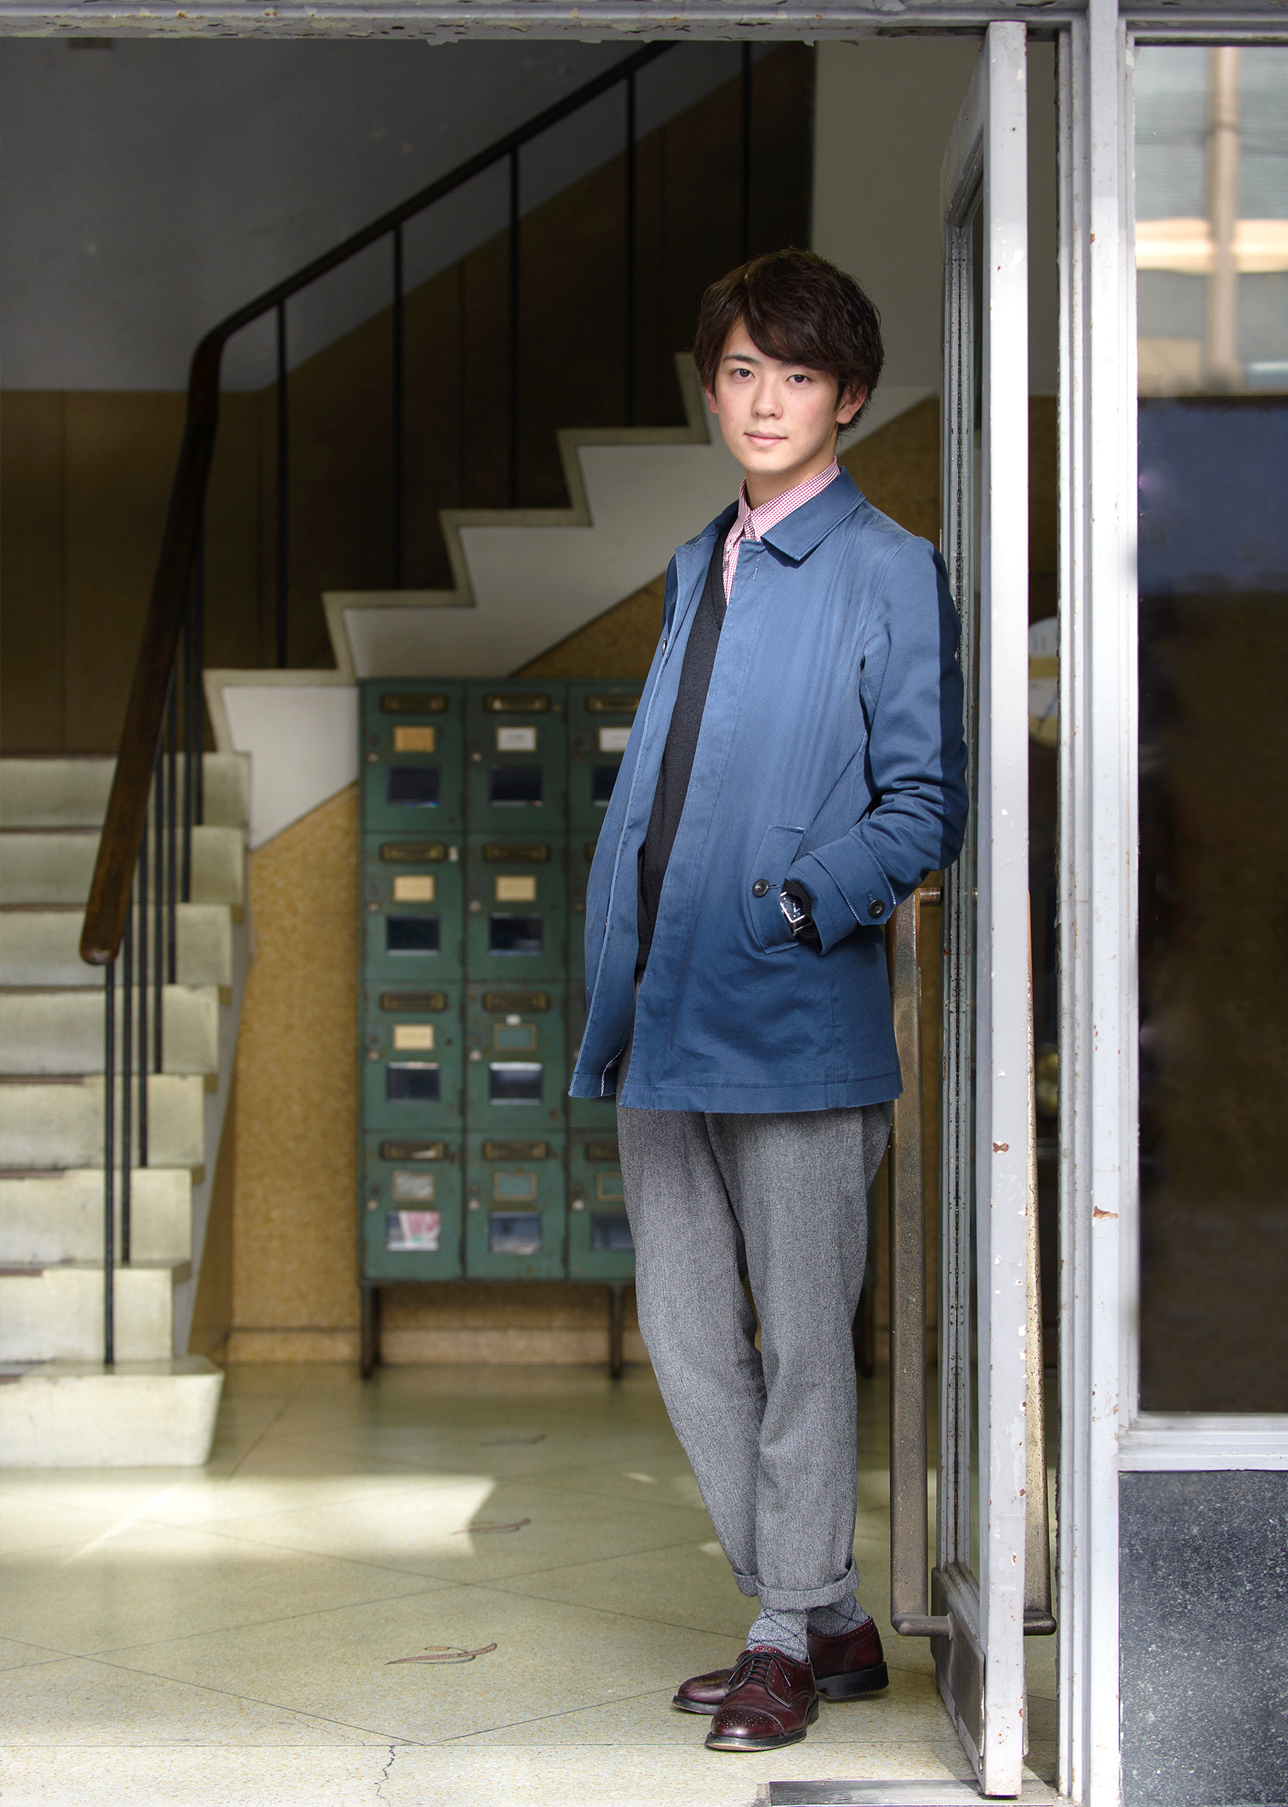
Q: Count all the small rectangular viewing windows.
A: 10